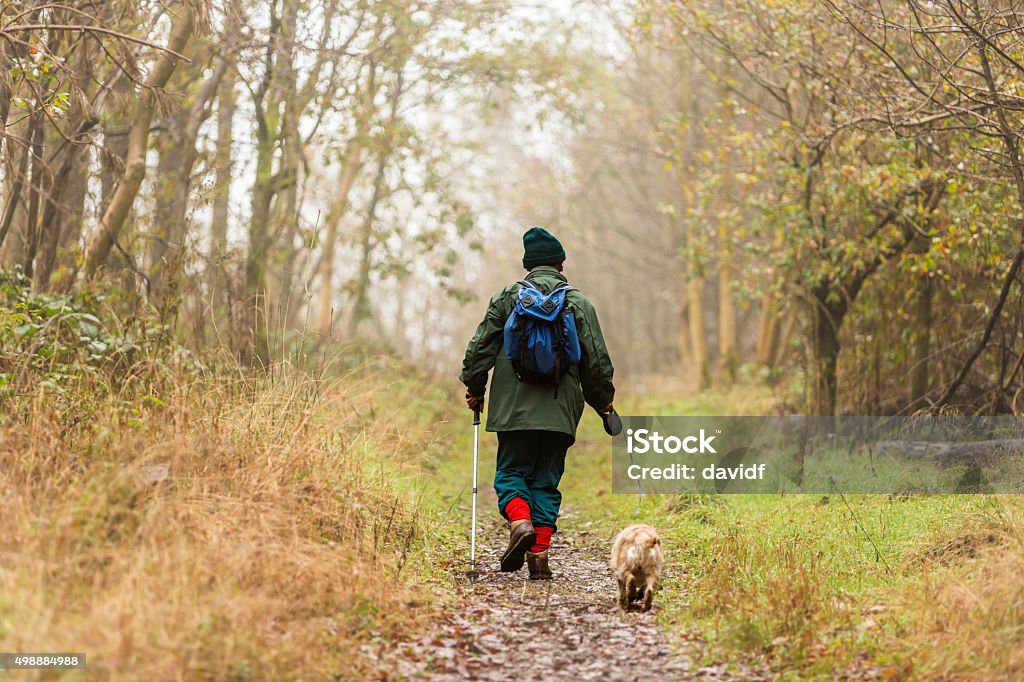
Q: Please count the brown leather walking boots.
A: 2